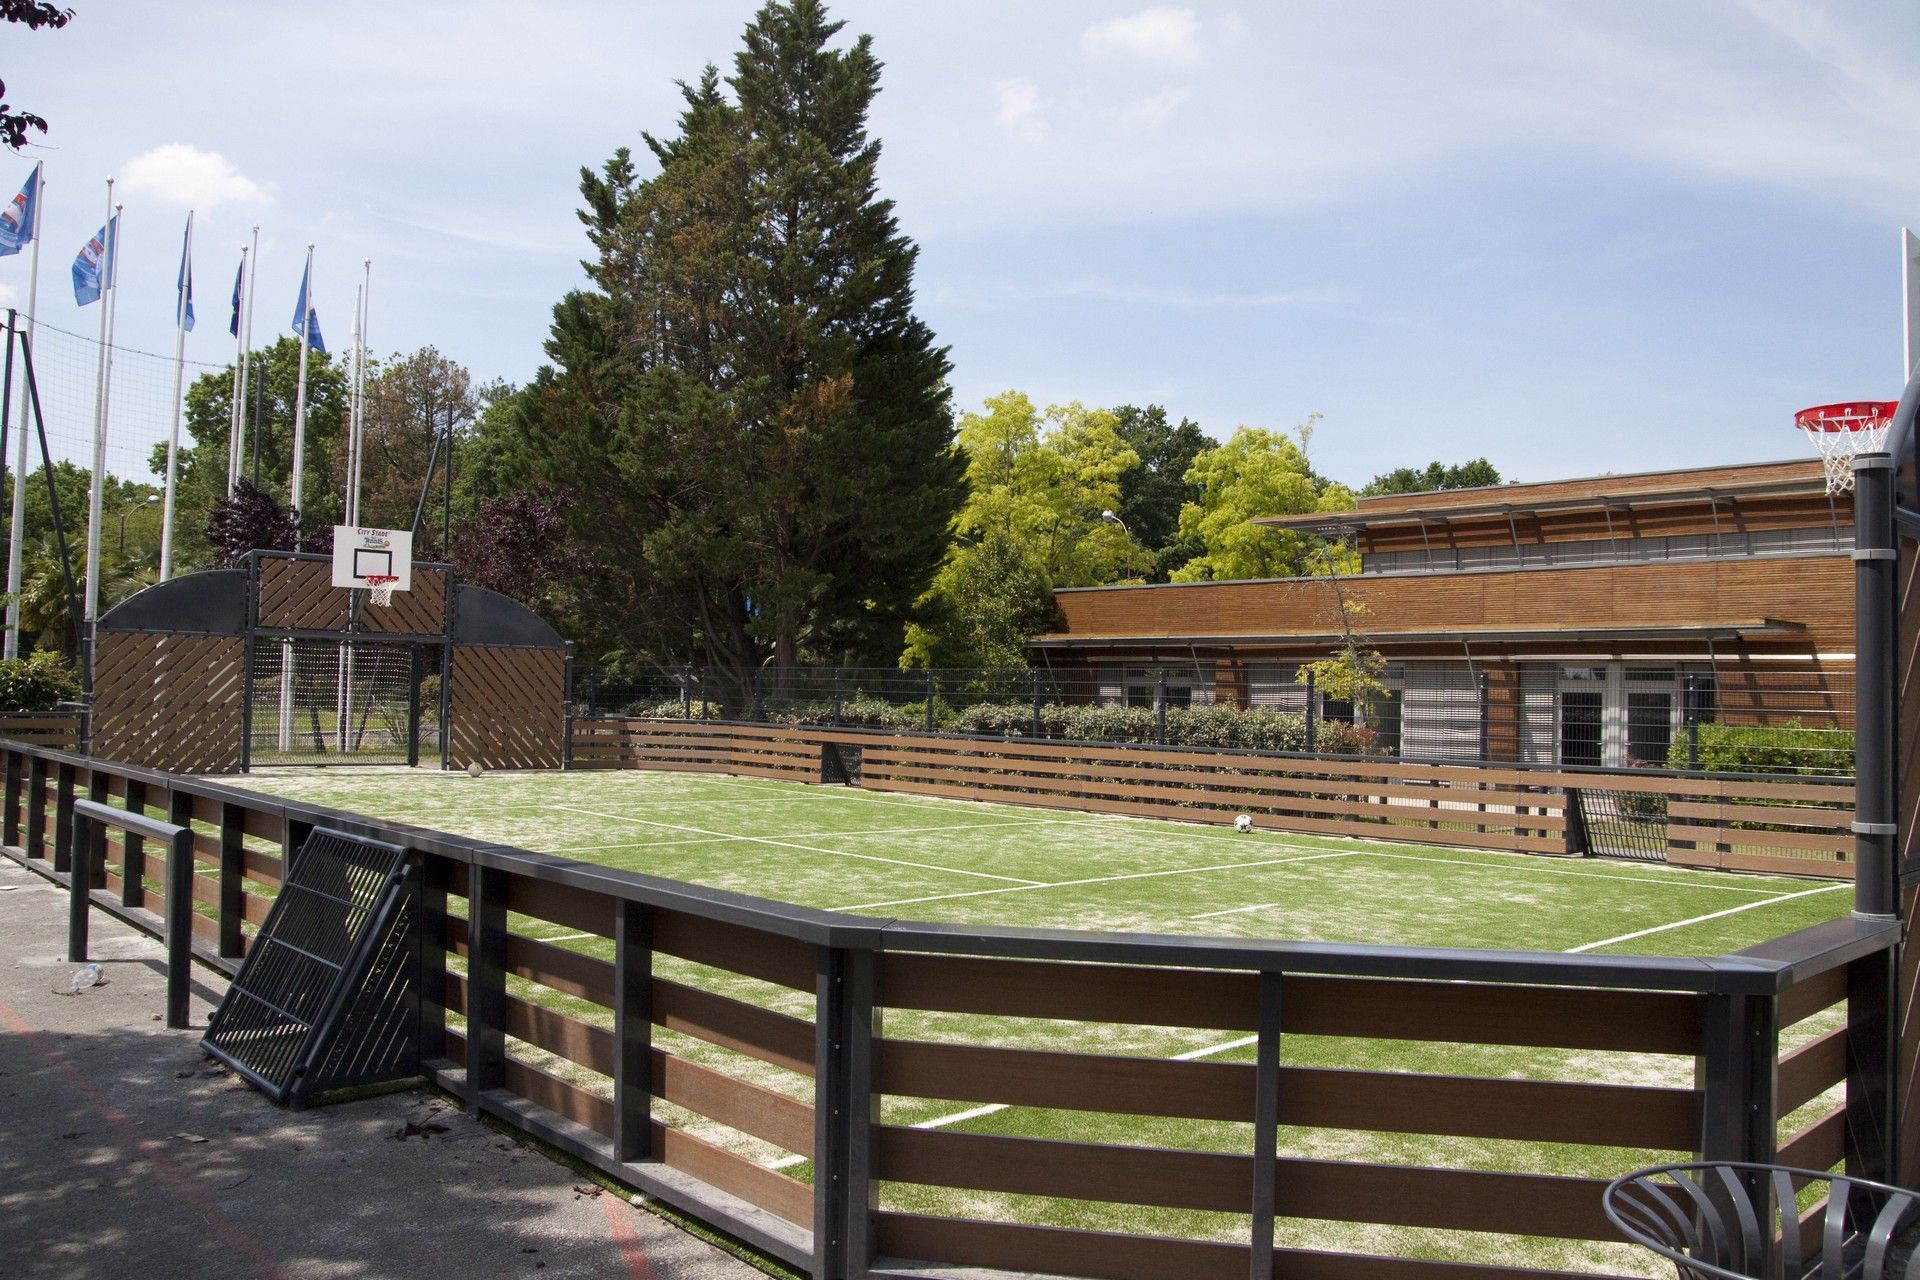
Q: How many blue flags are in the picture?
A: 5